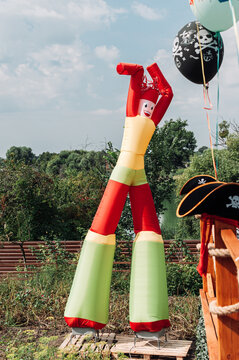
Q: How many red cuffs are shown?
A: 2